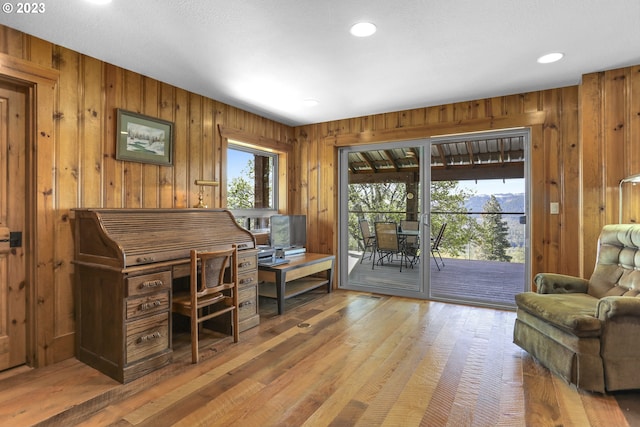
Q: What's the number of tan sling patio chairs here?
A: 4